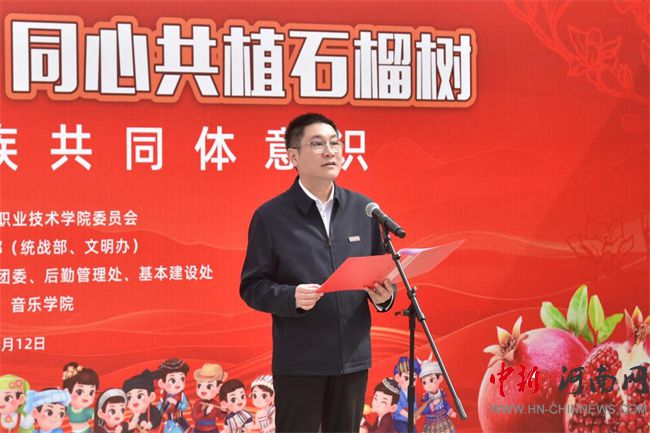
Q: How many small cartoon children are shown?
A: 12